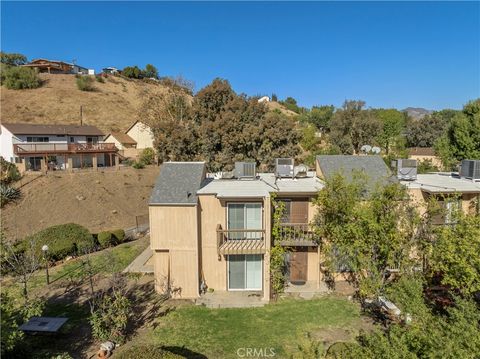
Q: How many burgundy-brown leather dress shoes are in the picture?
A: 0